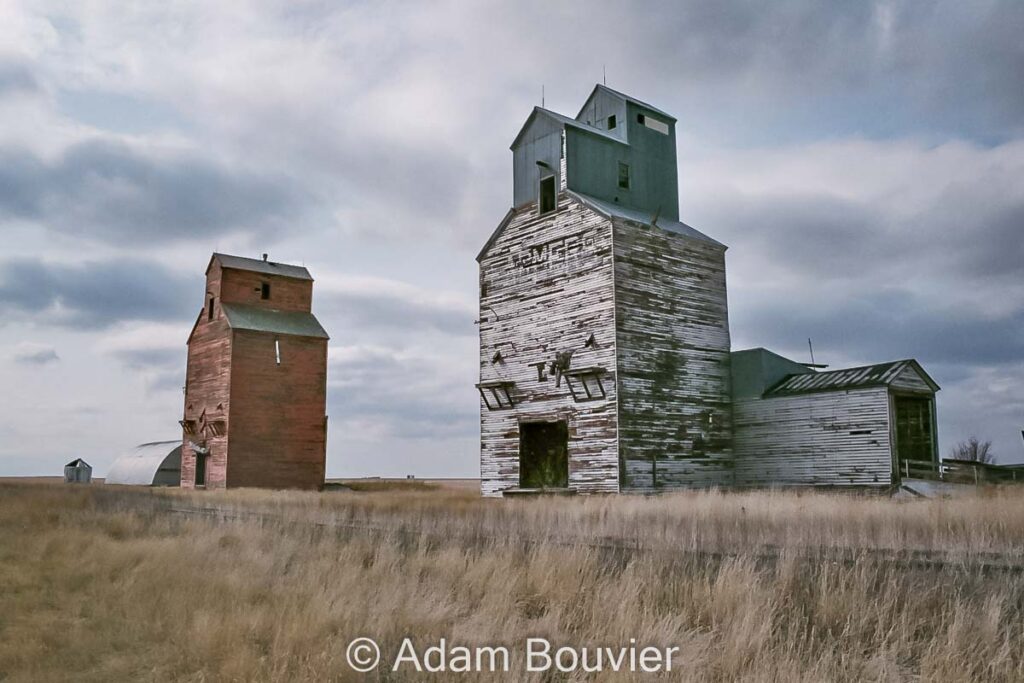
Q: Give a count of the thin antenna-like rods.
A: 3